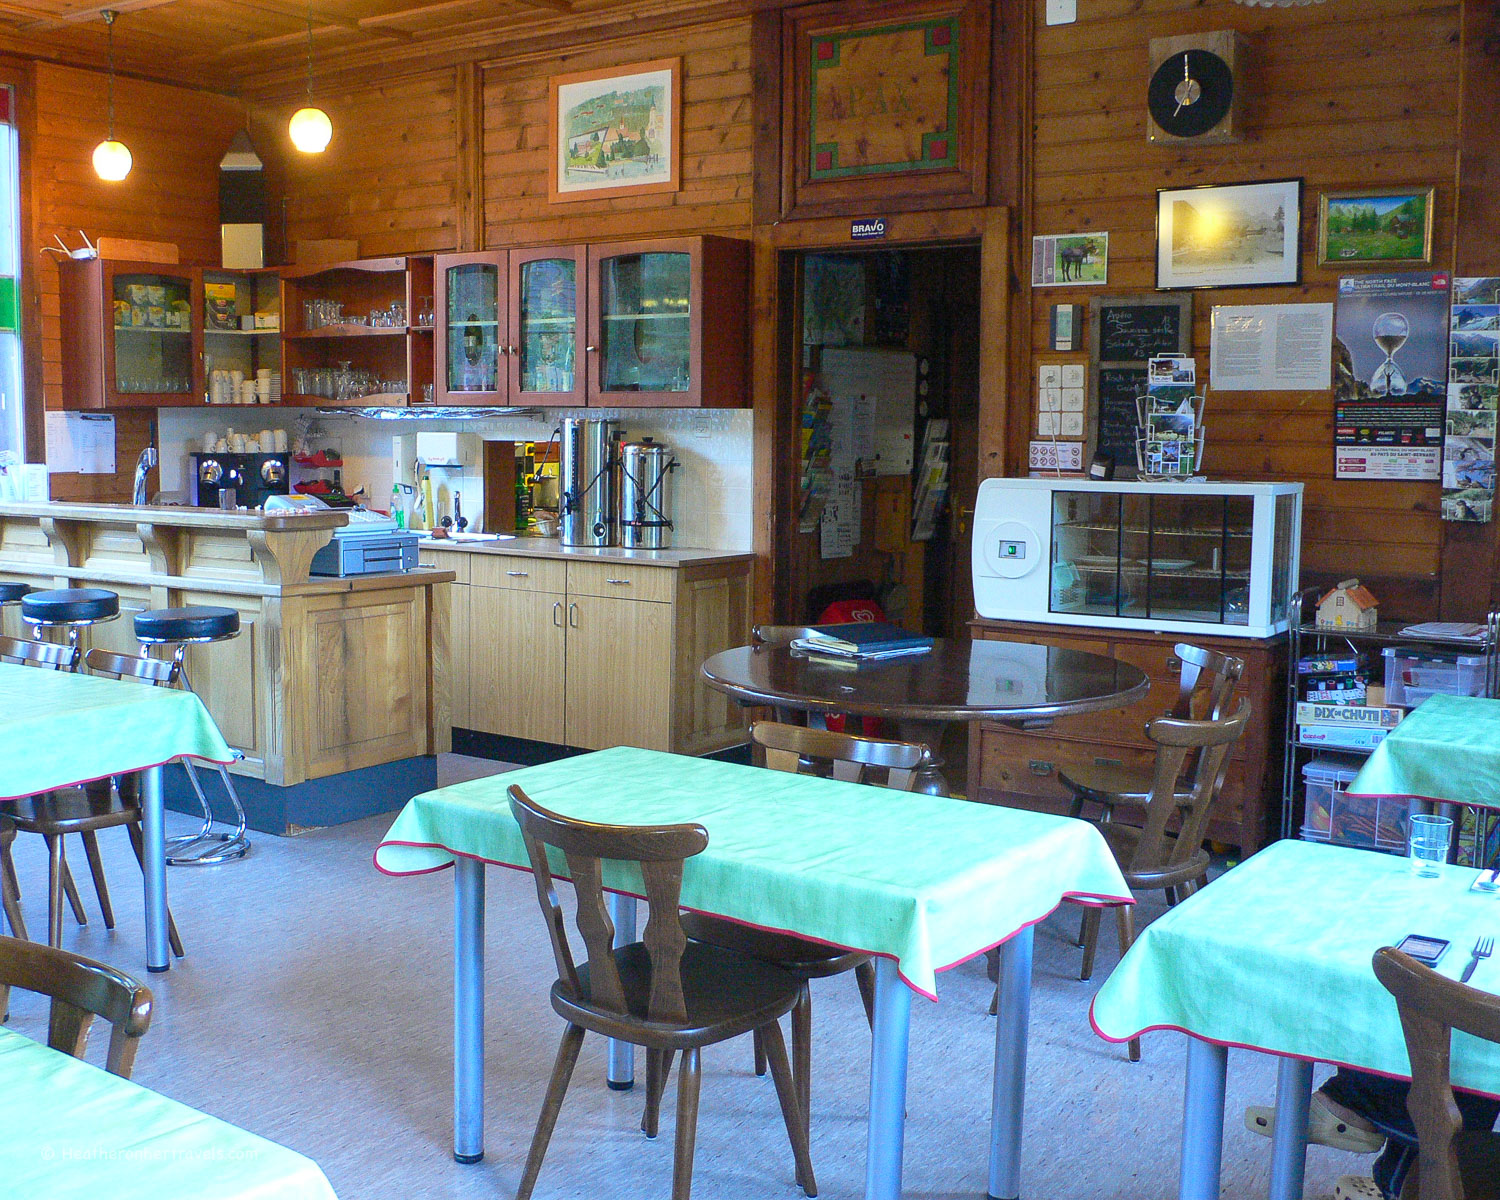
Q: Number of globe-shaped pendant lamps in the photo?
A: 2